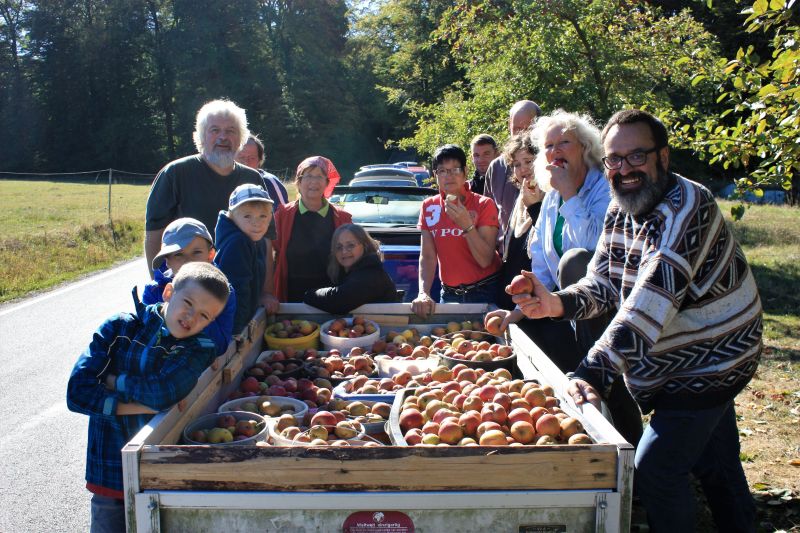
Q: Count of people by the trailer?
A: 13